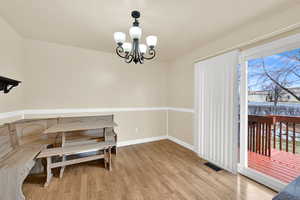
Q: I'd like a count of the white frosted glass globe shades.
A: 5